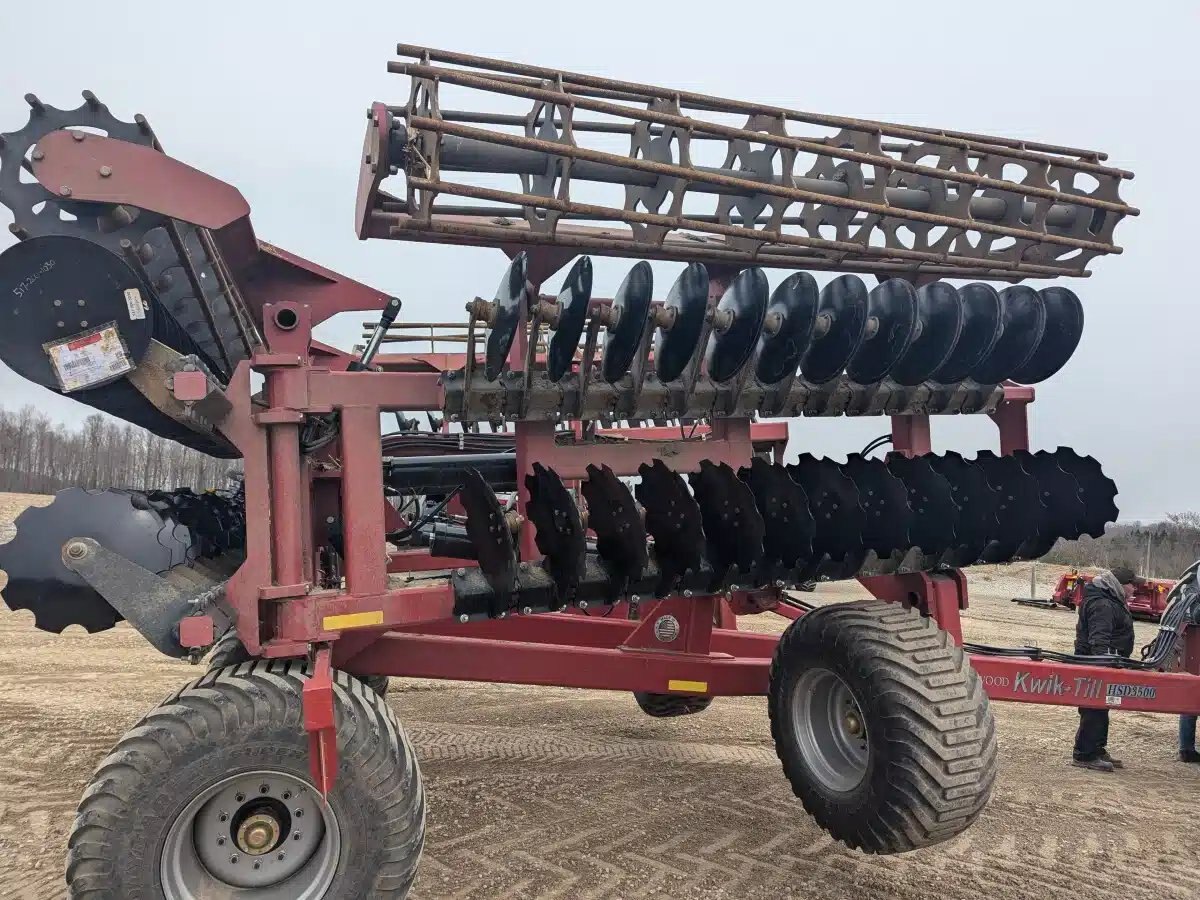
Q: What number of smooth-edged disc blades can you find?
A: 13